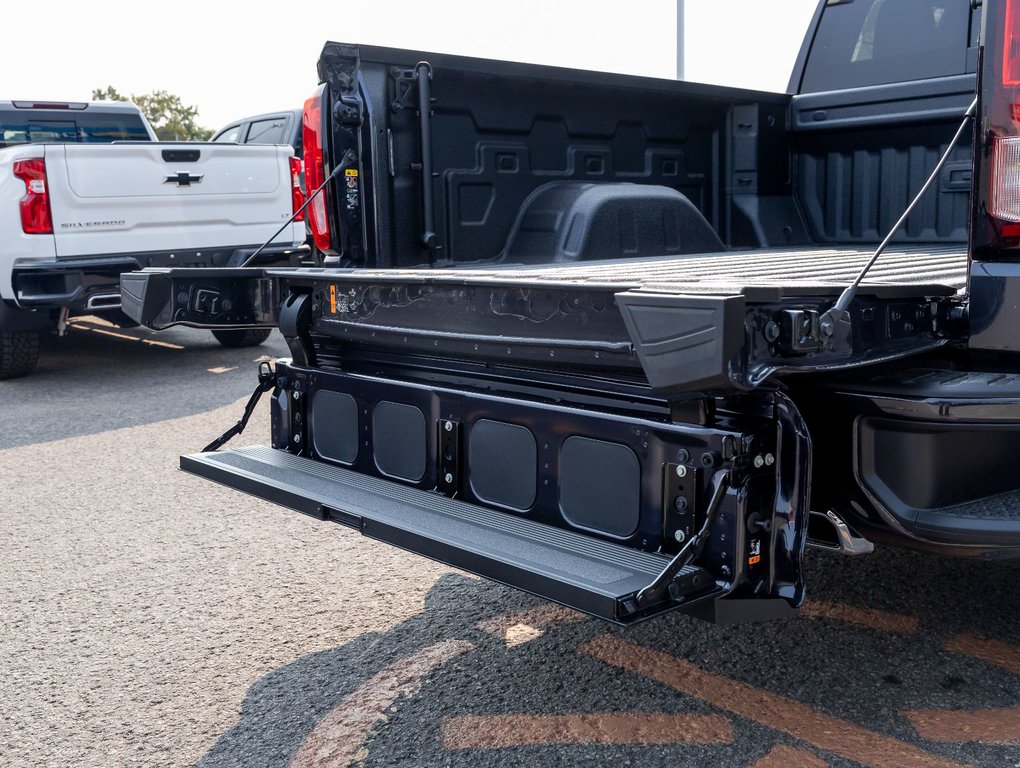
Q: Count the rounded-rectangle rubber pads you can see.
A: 4